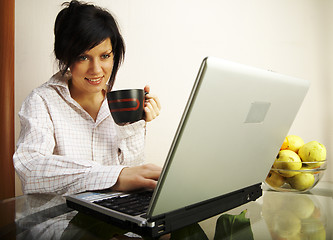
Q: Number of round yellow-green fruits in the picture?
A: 5